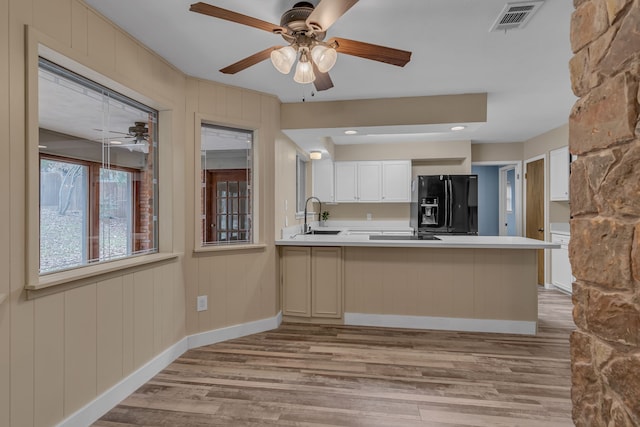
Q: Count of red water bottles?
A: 0